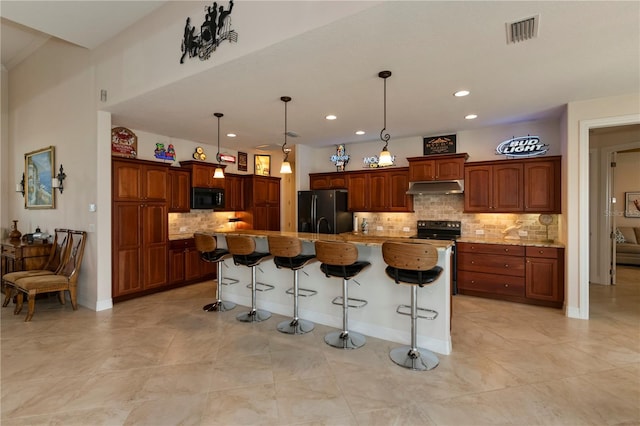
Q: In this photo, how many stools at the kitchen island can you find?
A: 5